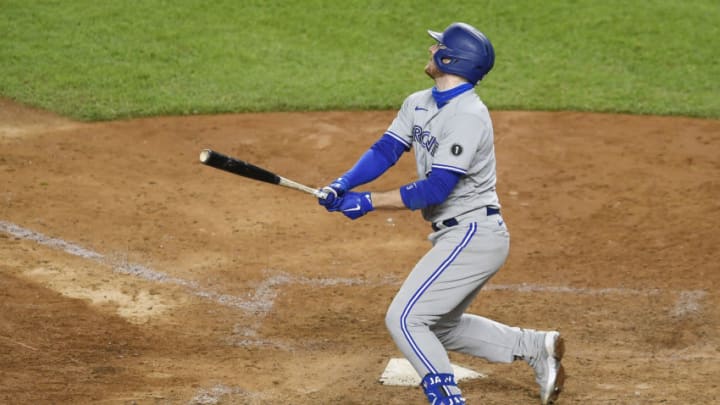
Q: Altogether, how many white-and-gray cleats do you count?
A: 1